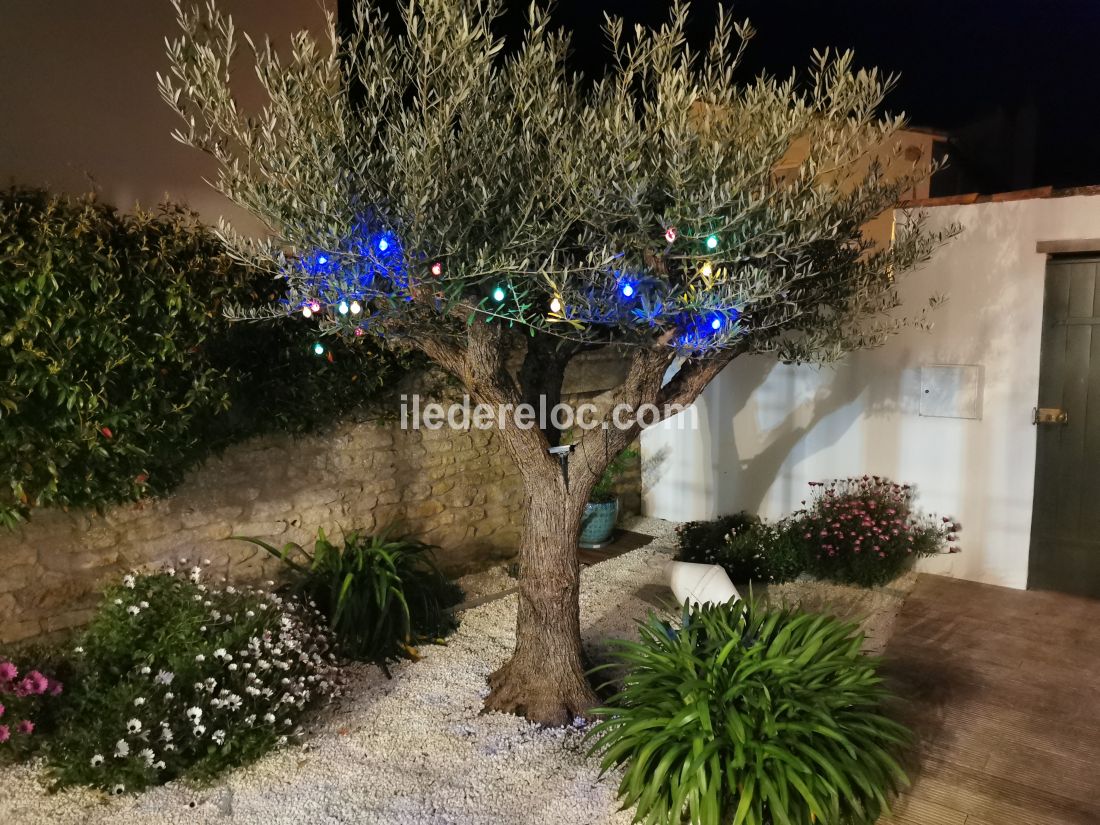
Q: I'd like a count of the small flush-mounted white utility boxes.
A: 1